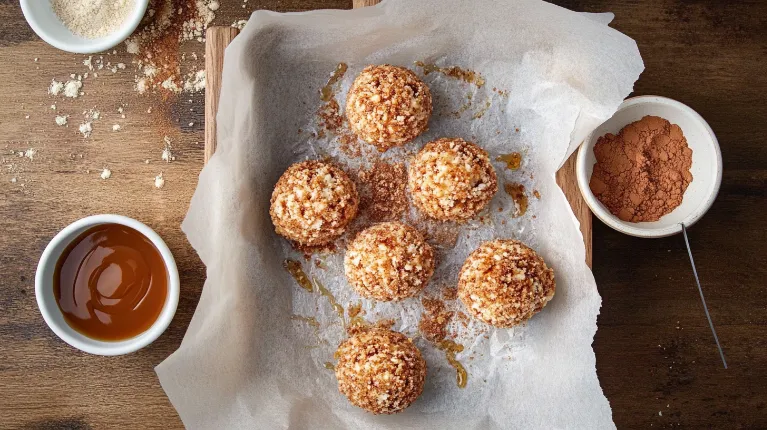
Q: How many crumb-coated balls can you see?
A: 6